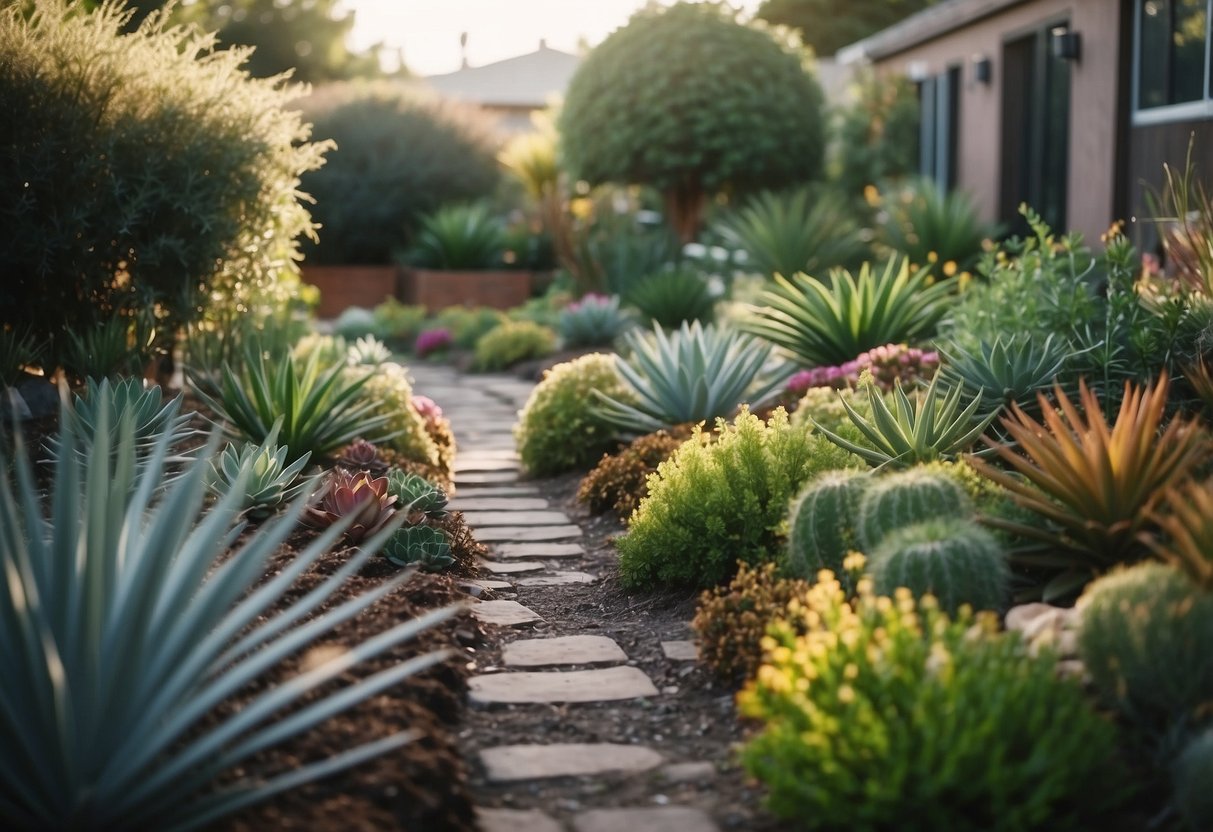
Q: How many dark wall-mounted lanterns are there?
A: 2